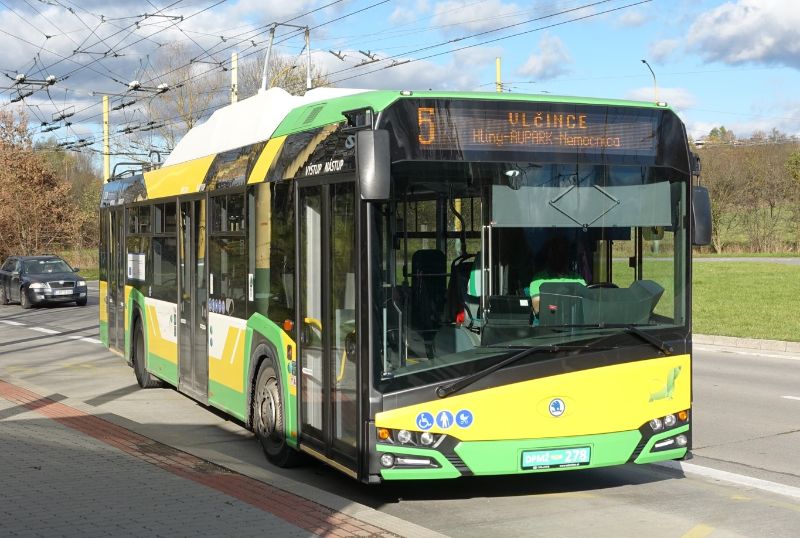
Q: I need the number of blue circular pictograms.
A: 3